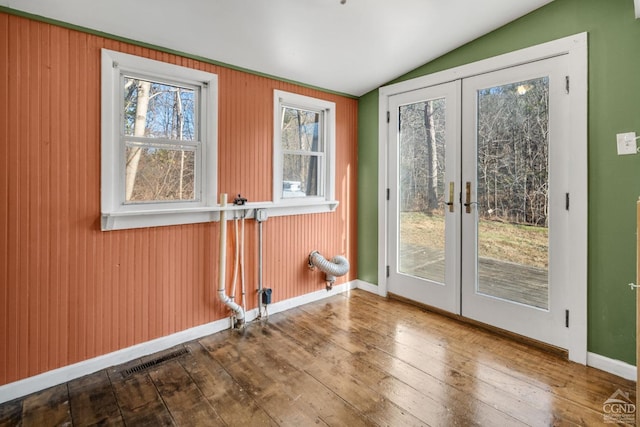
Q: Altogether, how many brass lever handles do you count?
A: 2